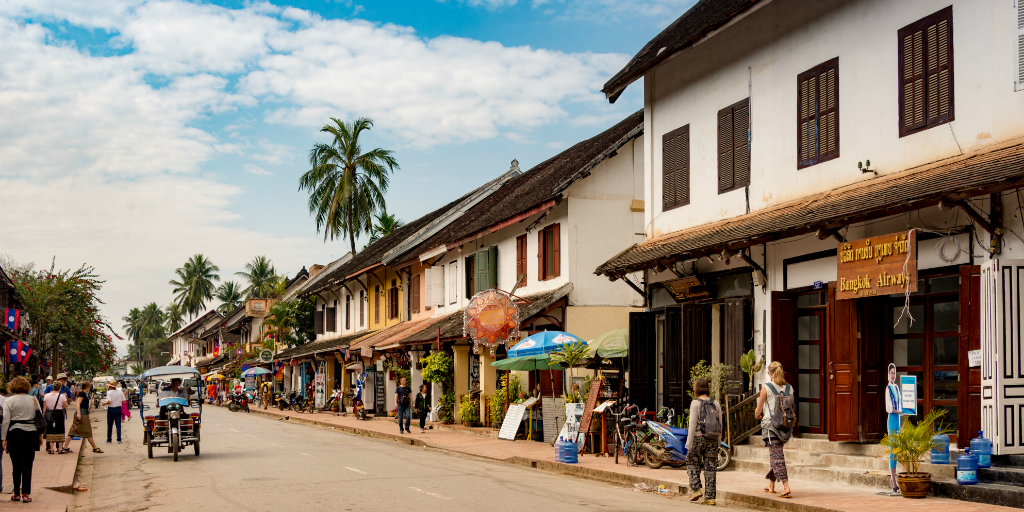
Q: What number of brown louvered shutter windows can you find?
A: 4